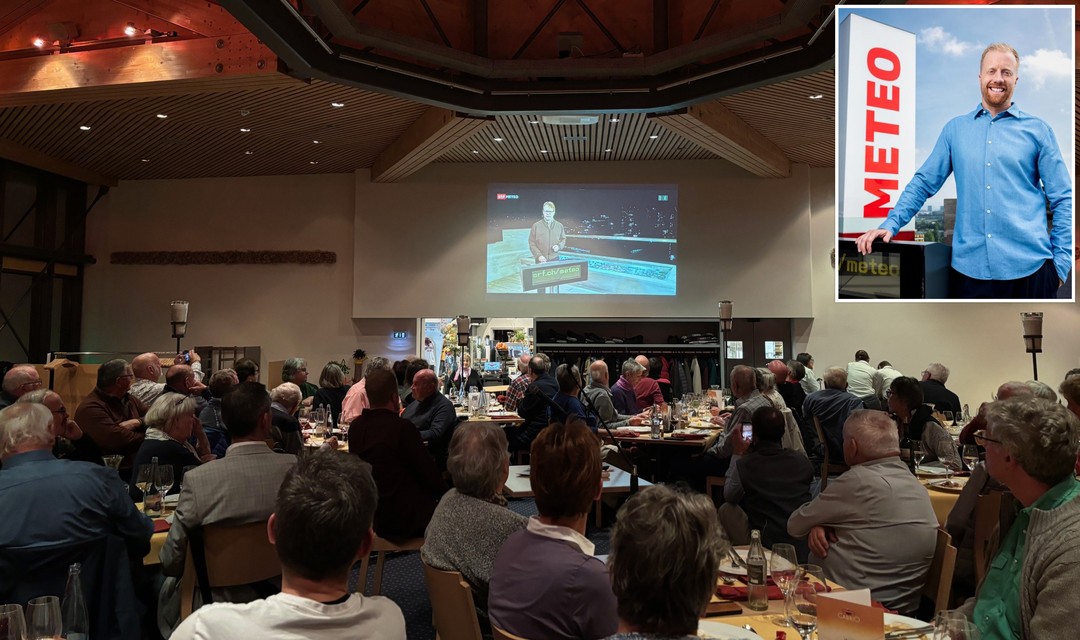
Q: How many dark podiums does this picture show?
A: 2